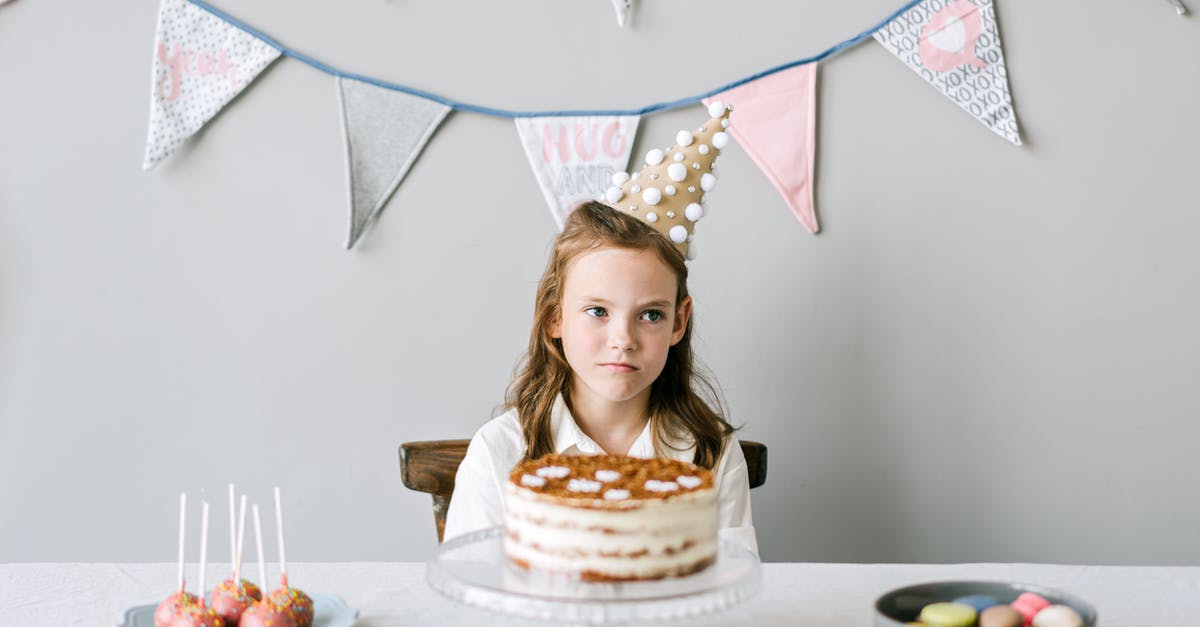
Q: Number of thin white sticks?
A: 6